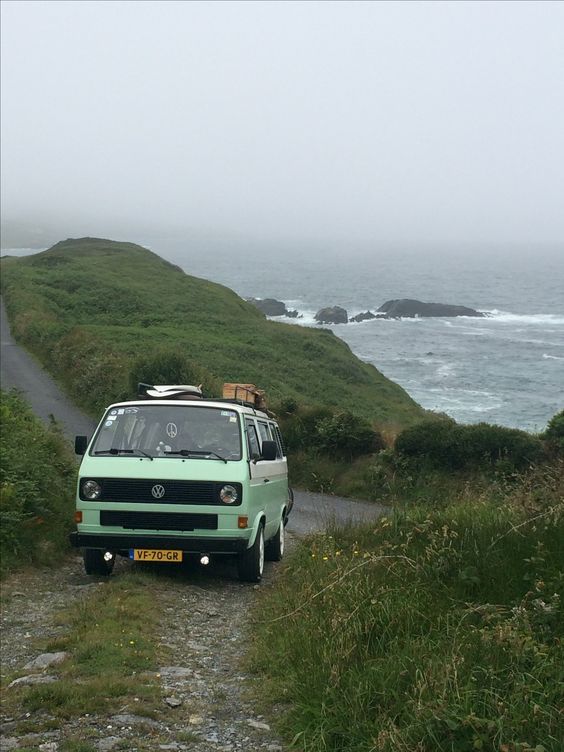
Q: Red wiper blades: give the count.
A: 0